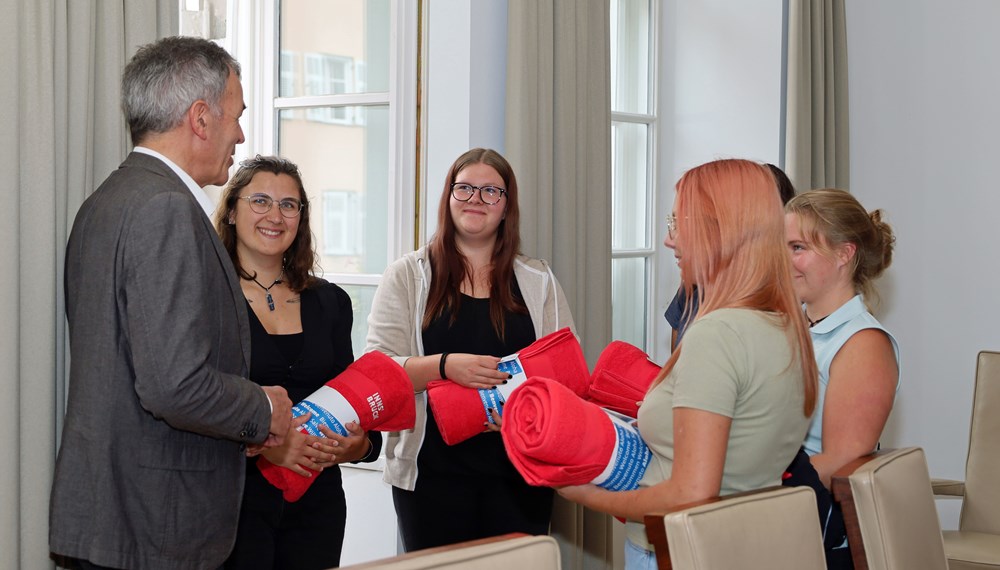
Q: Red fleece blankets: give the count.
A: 4